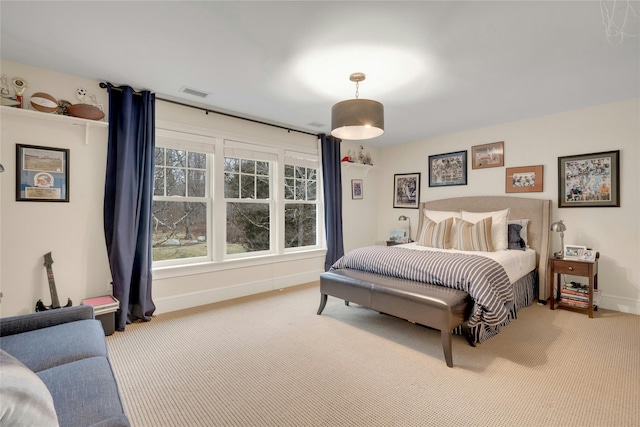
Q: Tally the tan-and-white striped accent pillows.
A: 2